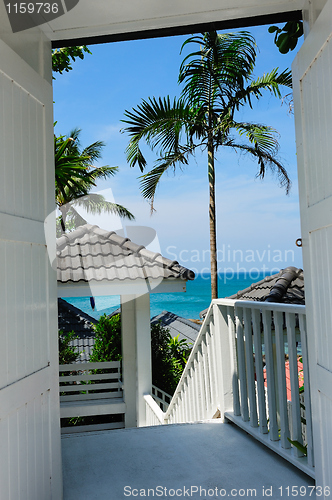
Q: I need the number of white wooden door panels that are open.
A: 2